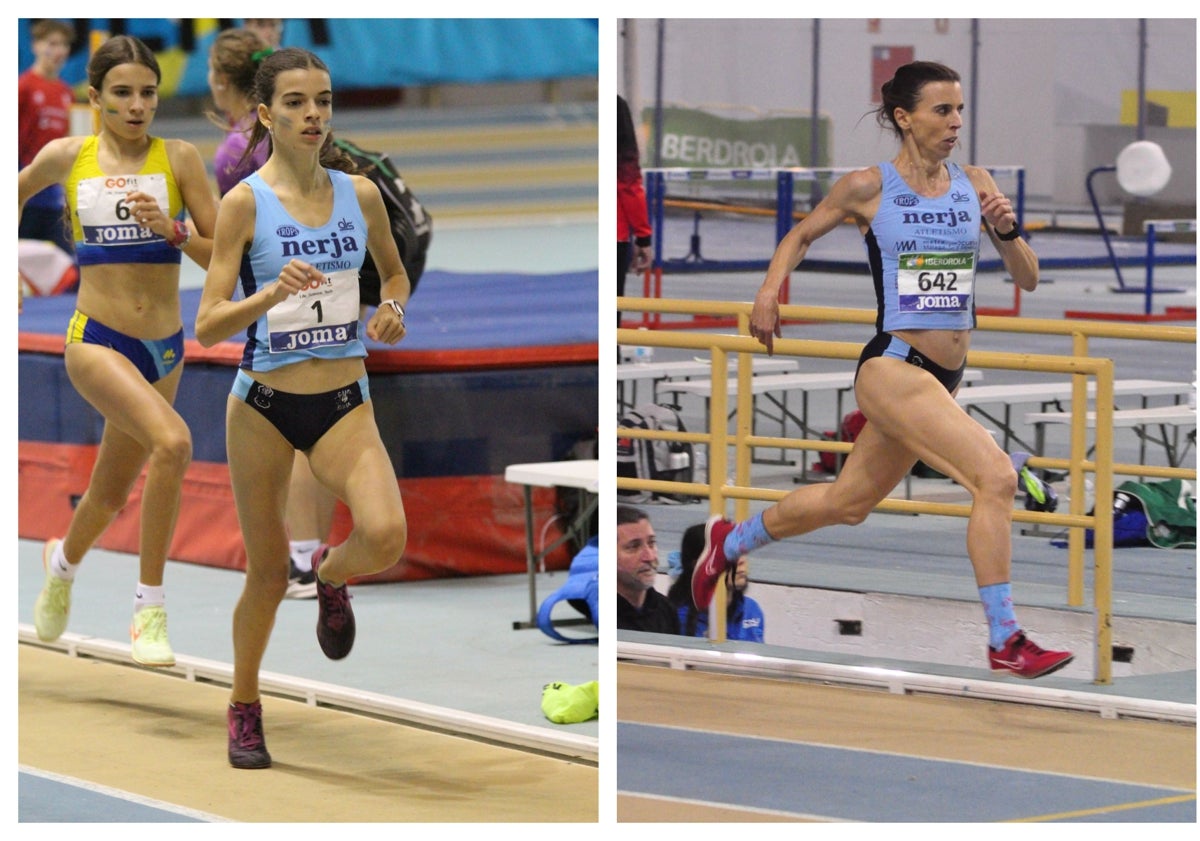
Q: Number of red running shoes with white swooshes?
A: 2